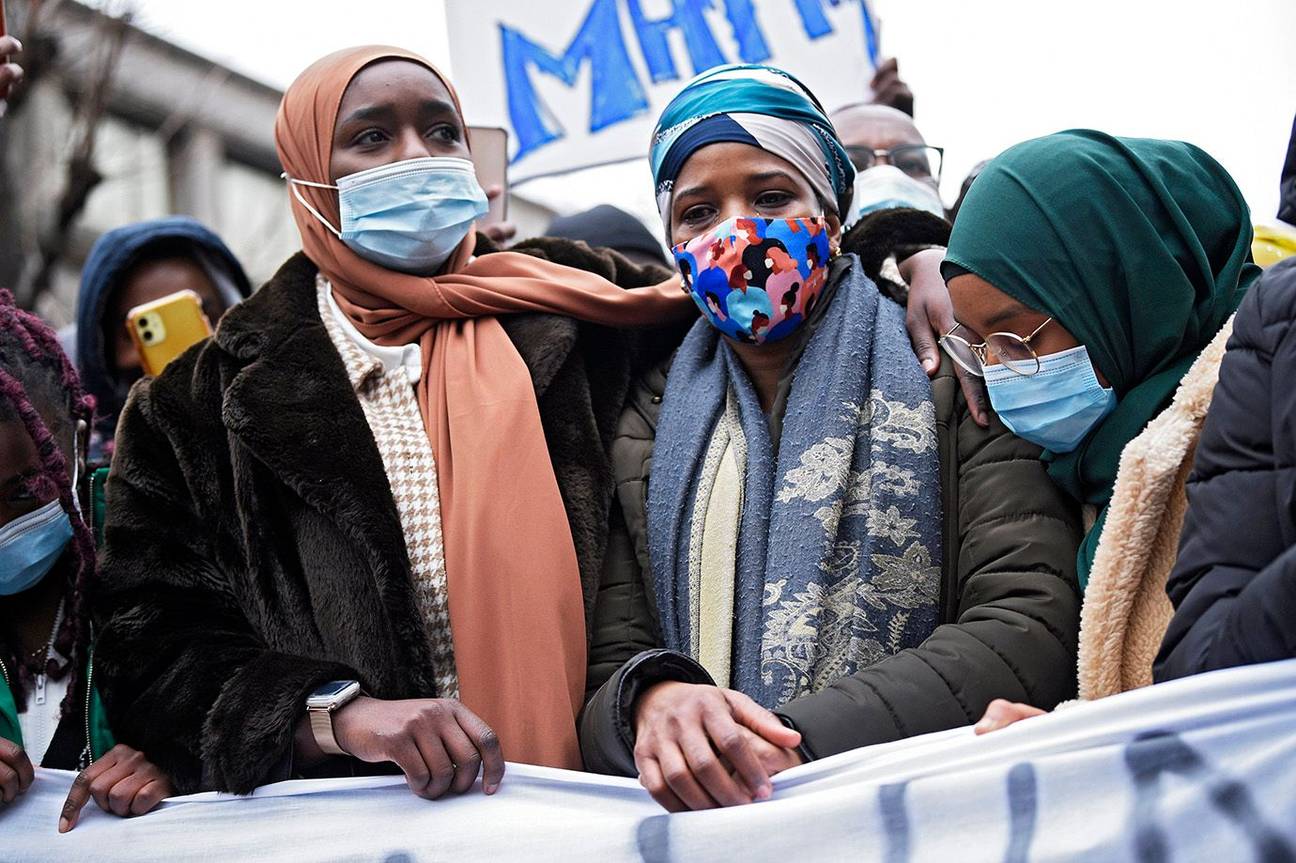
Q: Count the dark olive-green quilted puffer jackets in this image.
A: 1